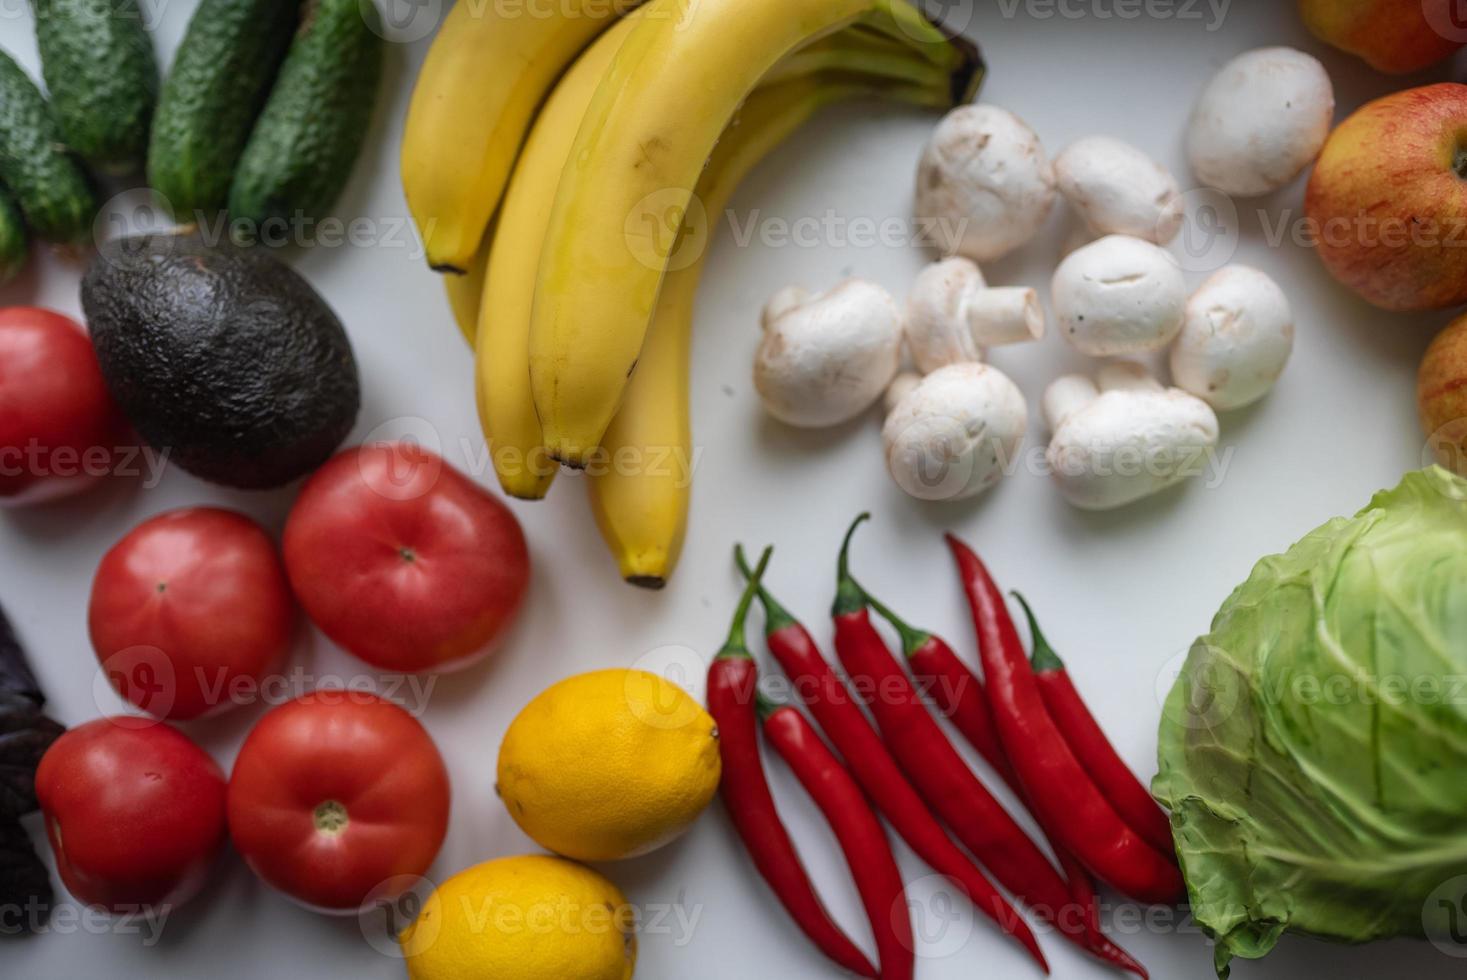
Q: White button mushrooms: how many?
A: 9